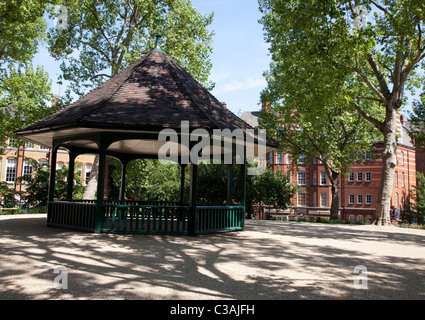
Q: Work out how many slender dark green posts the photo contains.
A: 8